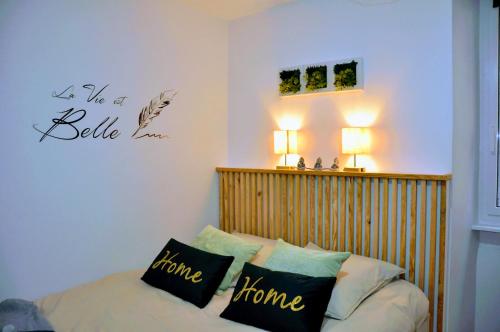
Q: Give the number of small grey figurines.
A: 3